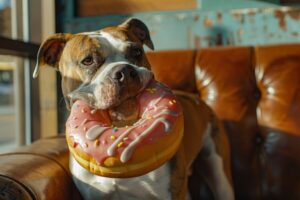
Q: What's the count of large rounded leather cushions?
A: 3